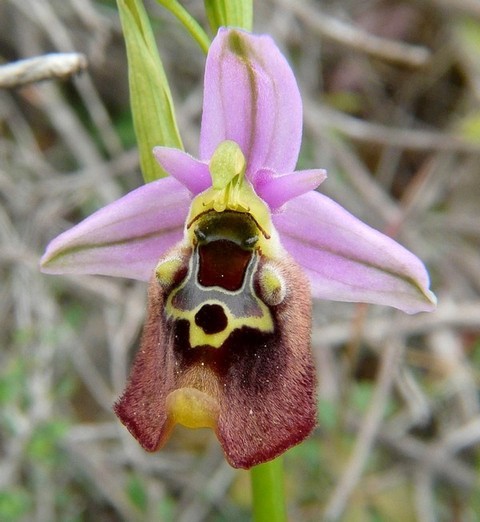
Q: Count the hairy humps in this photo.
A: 2